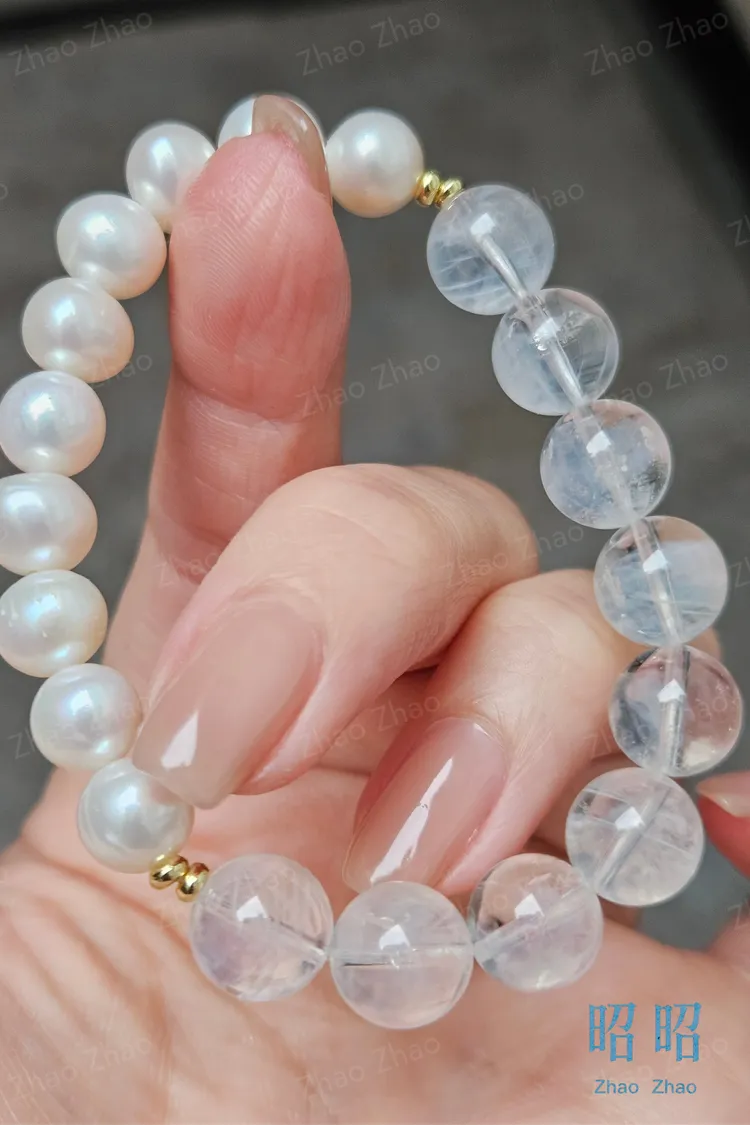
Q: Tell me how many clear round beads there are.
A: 9